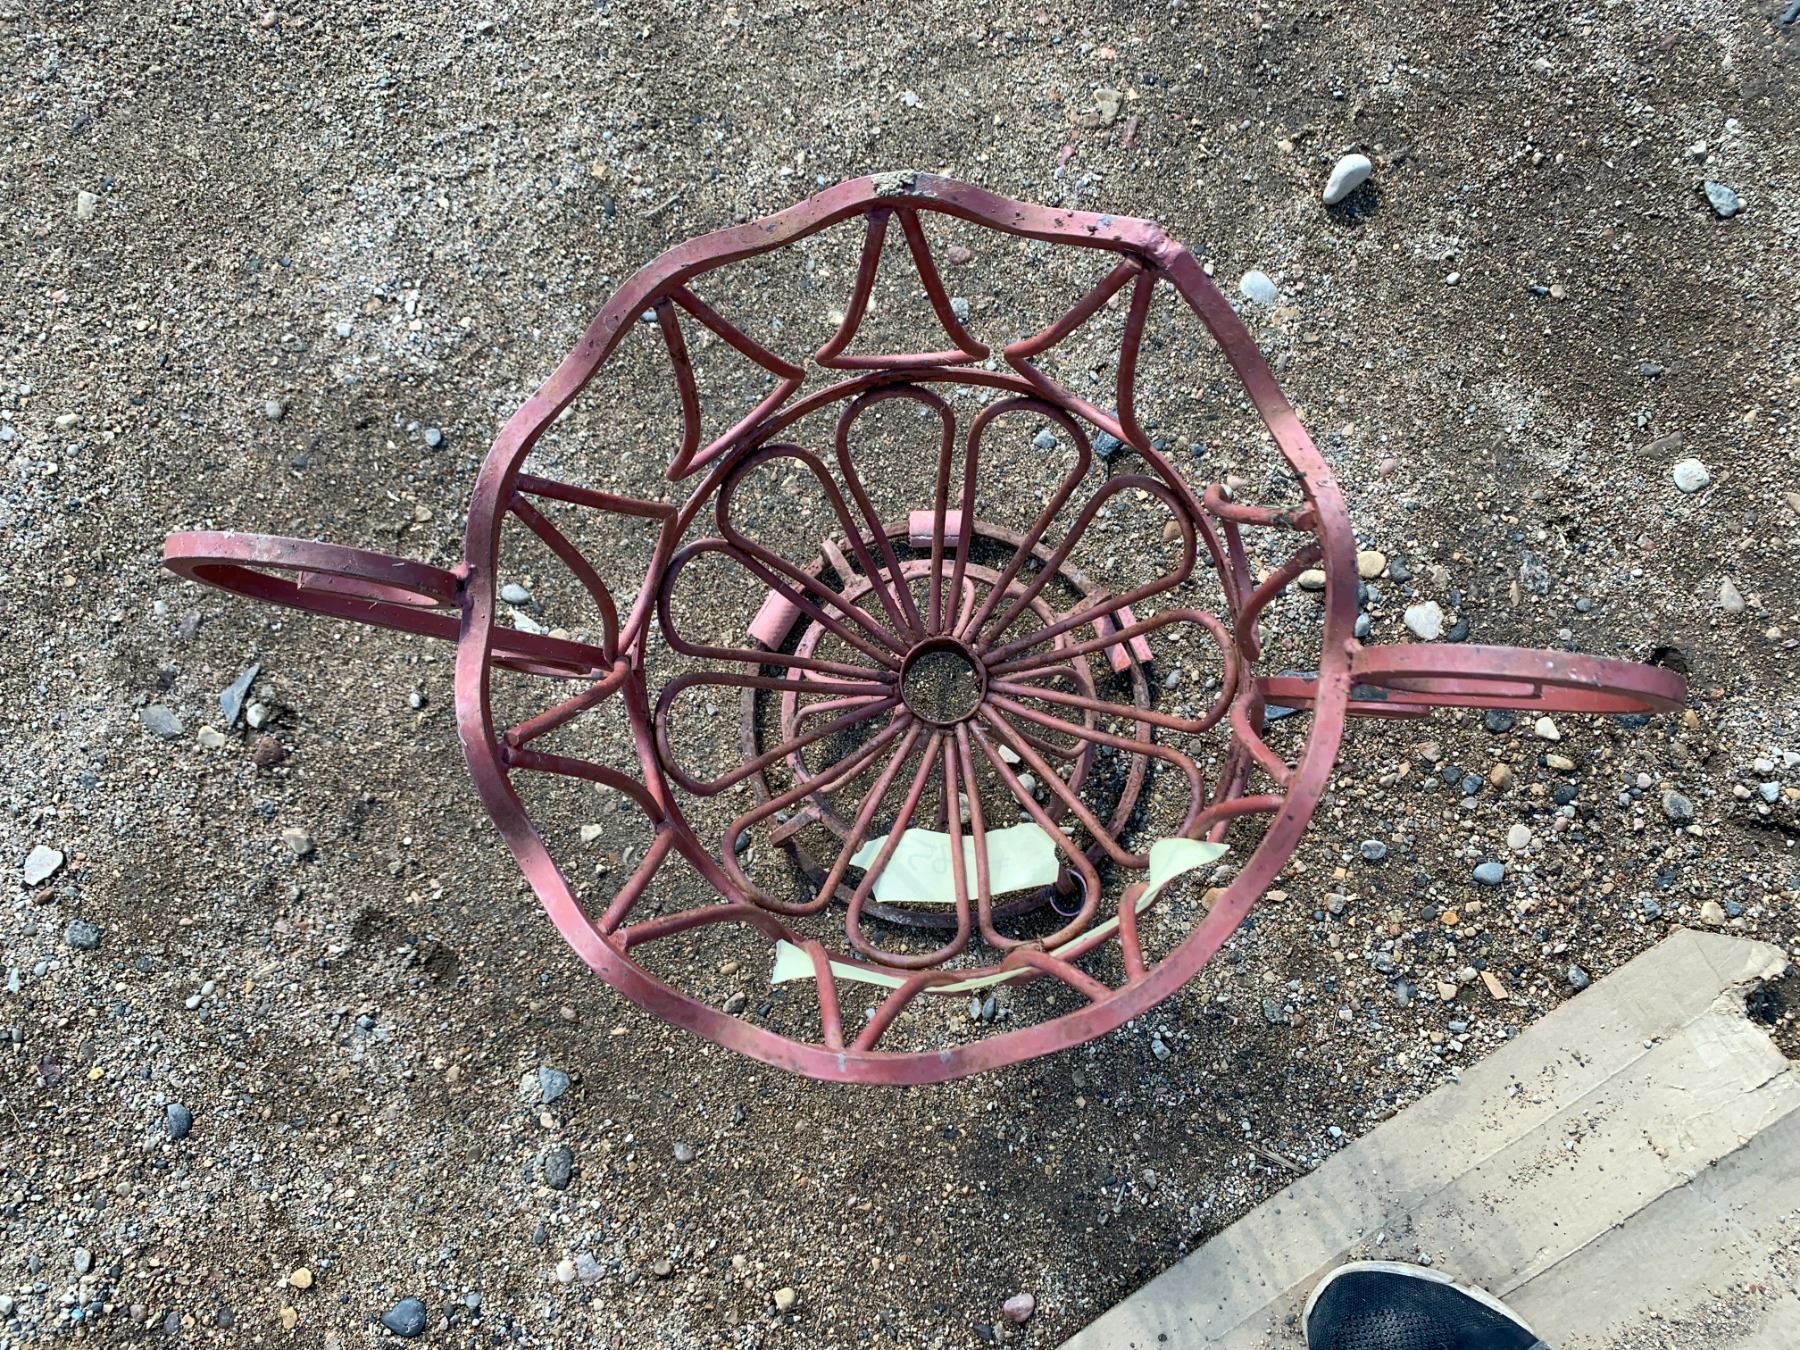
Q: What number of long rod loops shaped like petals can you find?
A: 11